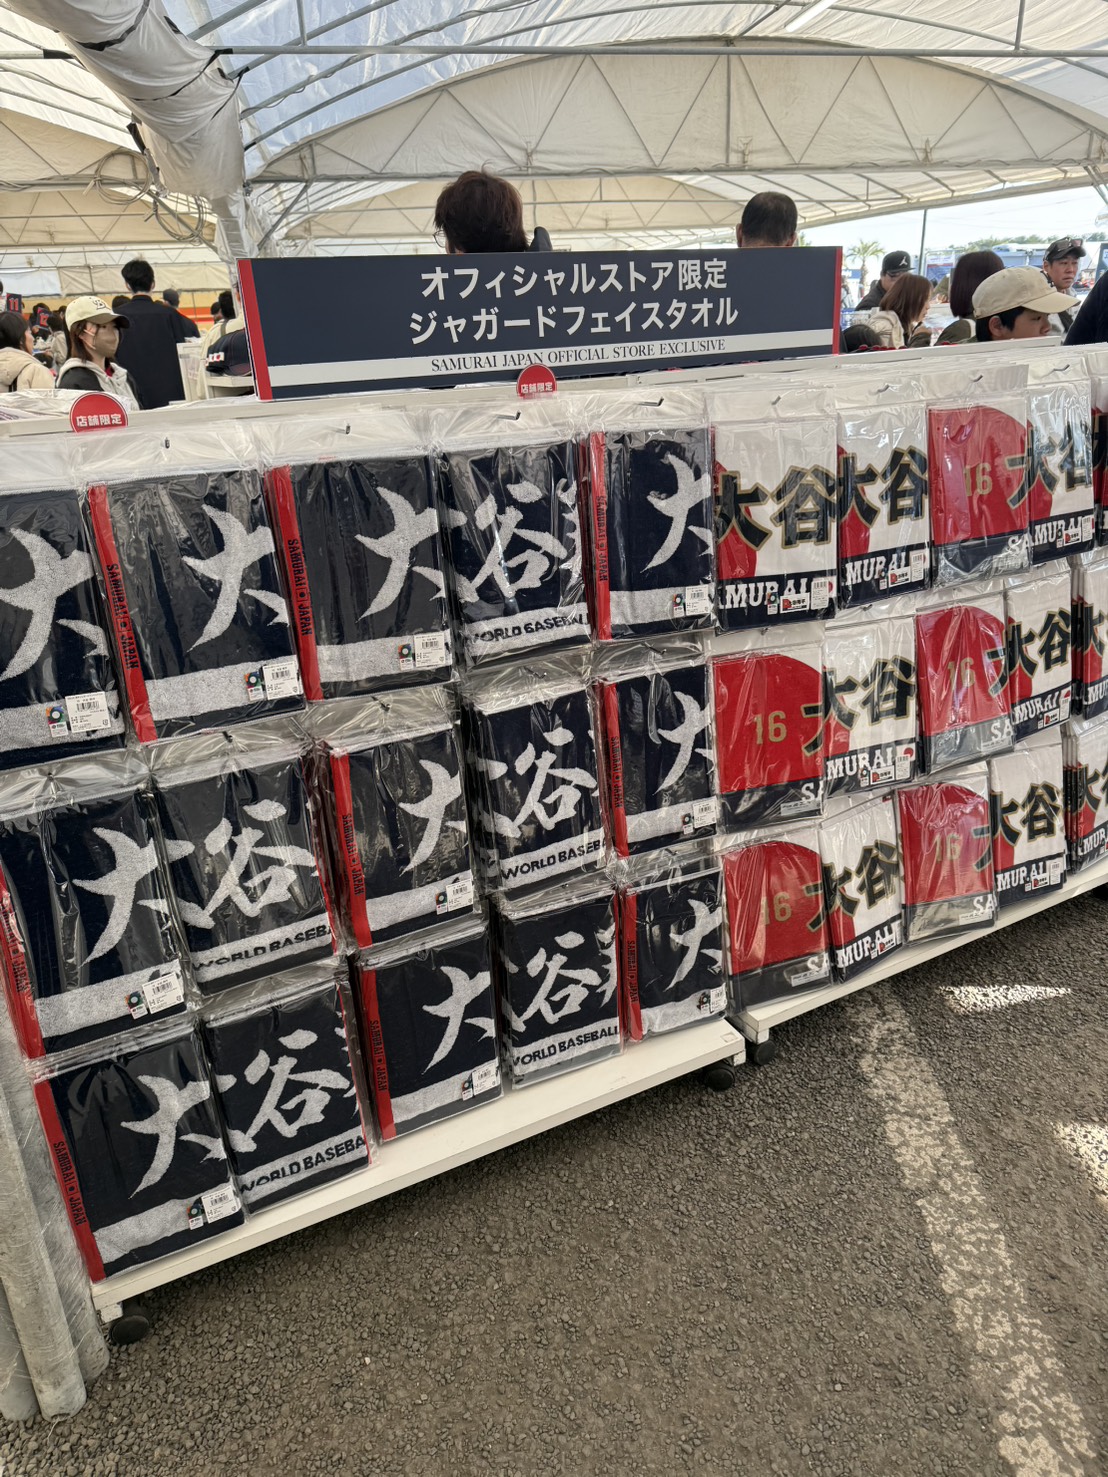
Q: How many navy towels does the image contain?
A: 15